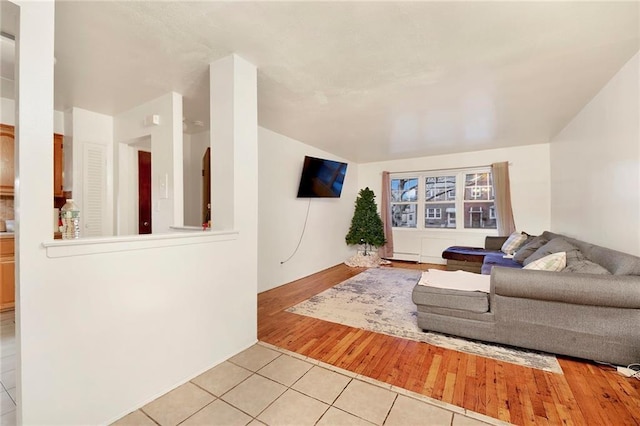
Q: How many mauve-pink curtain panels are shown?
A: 2